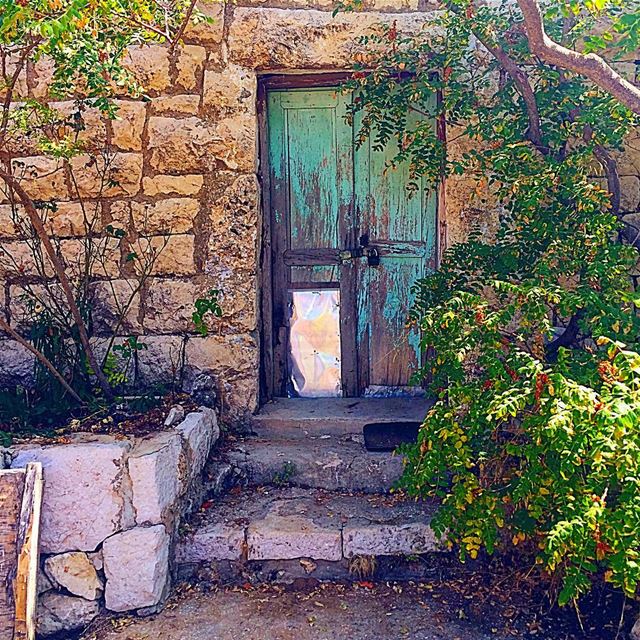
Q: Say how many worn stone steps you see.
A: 3